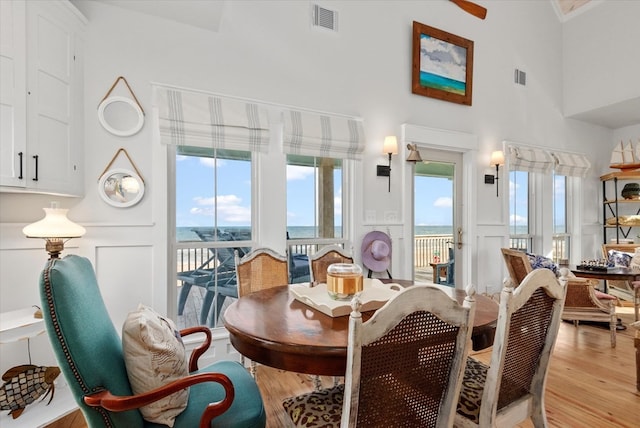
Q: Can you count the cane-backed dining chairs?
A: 4